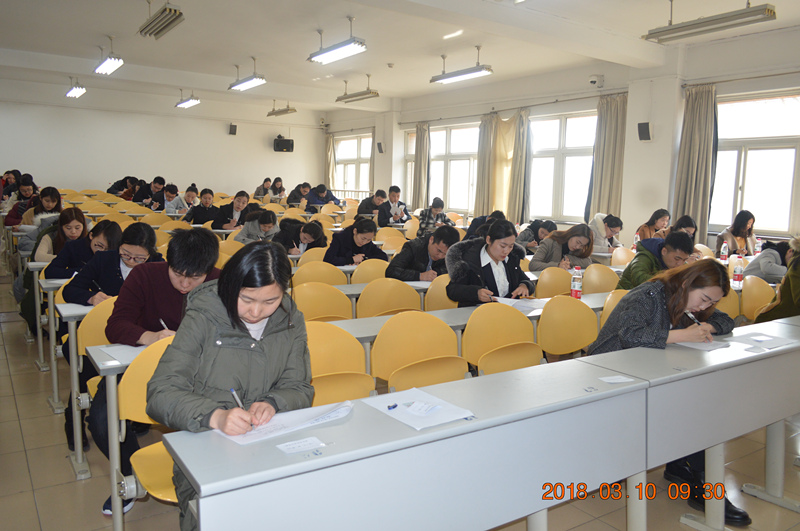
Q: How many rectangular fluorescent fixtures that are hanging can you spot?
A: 10